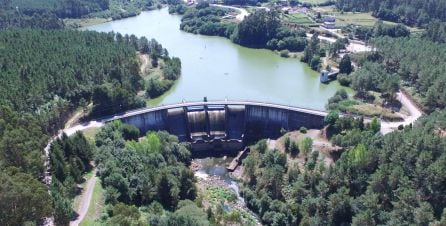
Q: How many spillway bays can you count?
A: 4